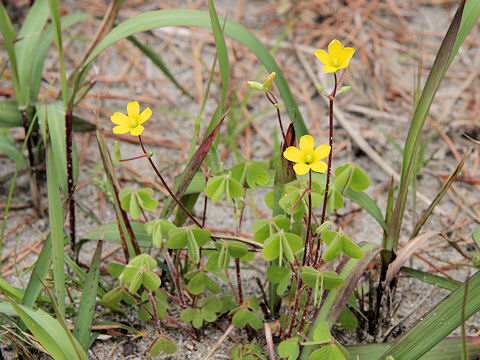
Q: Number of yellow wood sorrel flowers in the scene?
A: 3